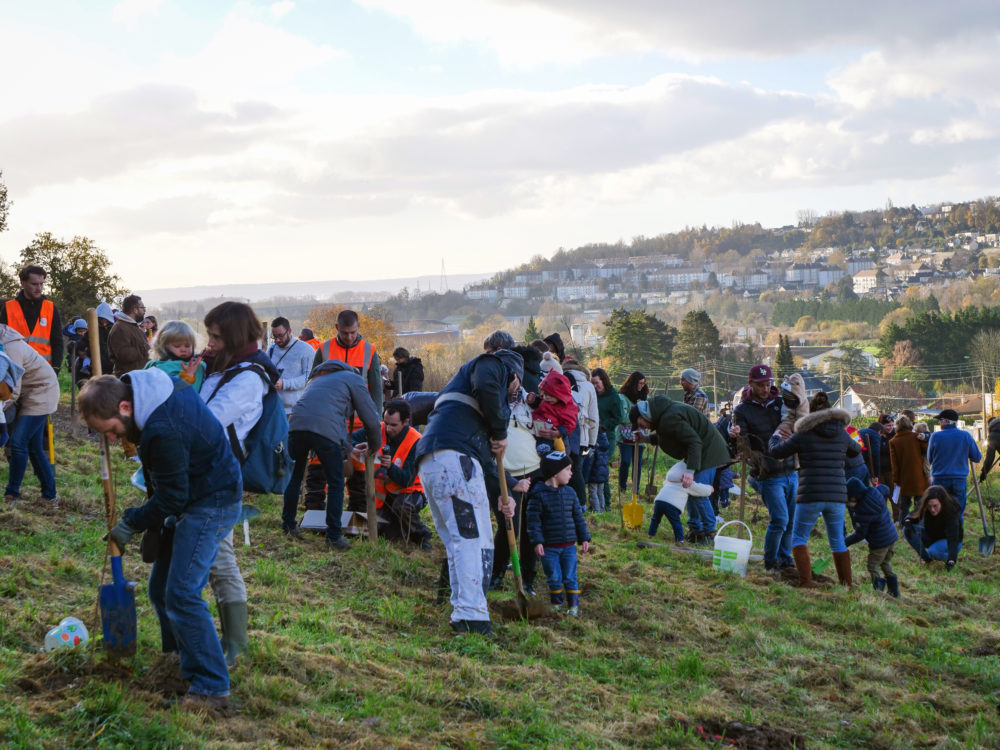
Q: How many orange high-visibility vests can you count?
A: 4